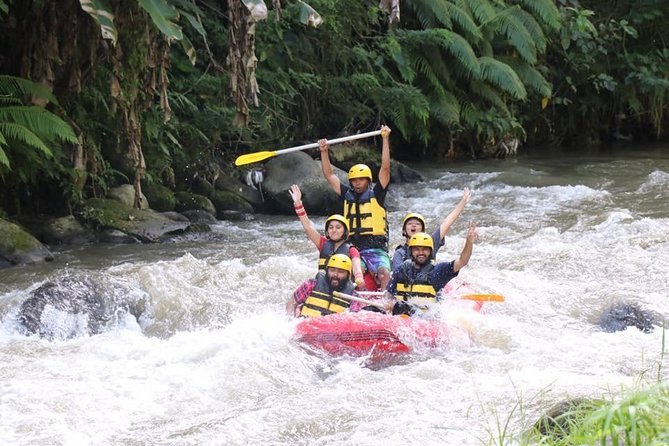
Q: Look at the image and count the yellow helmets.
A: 5